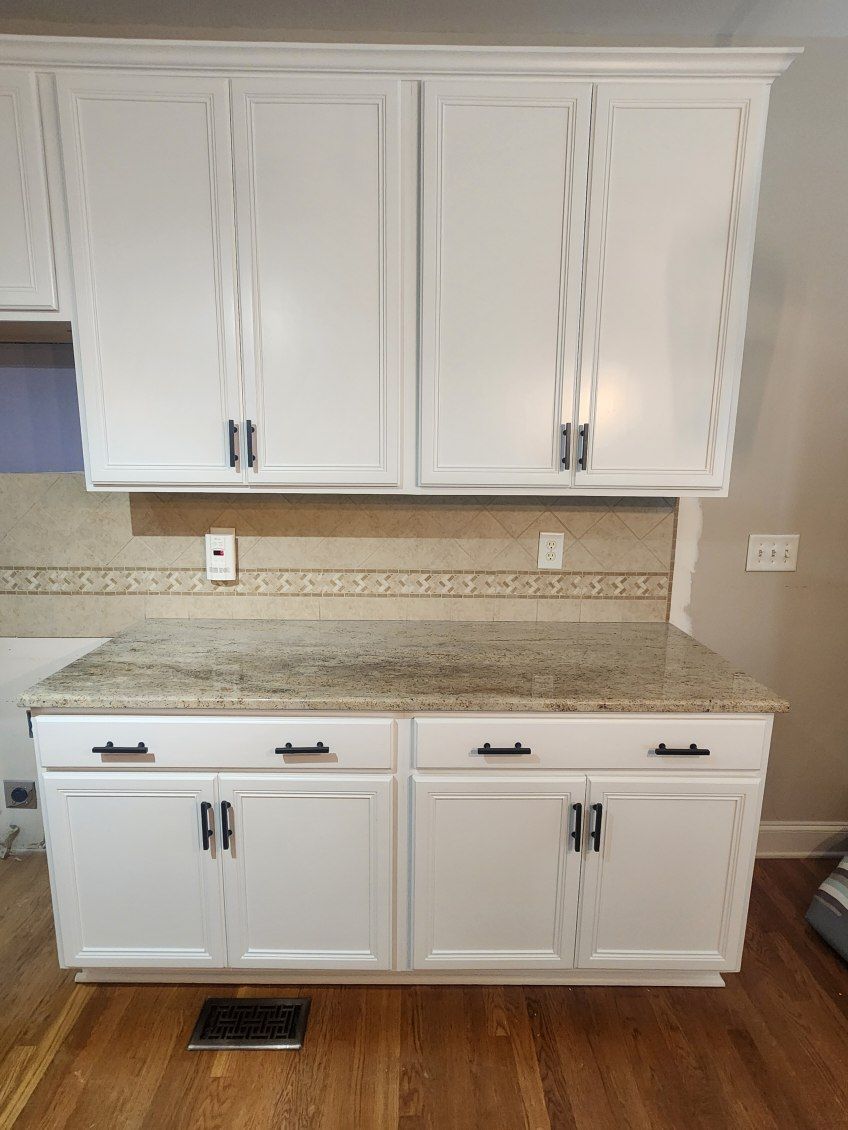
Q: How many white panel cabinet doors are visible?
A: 9